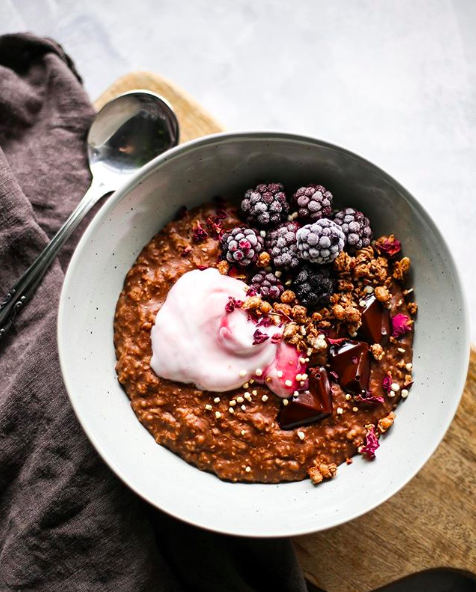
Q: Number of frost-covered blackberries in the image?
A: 8